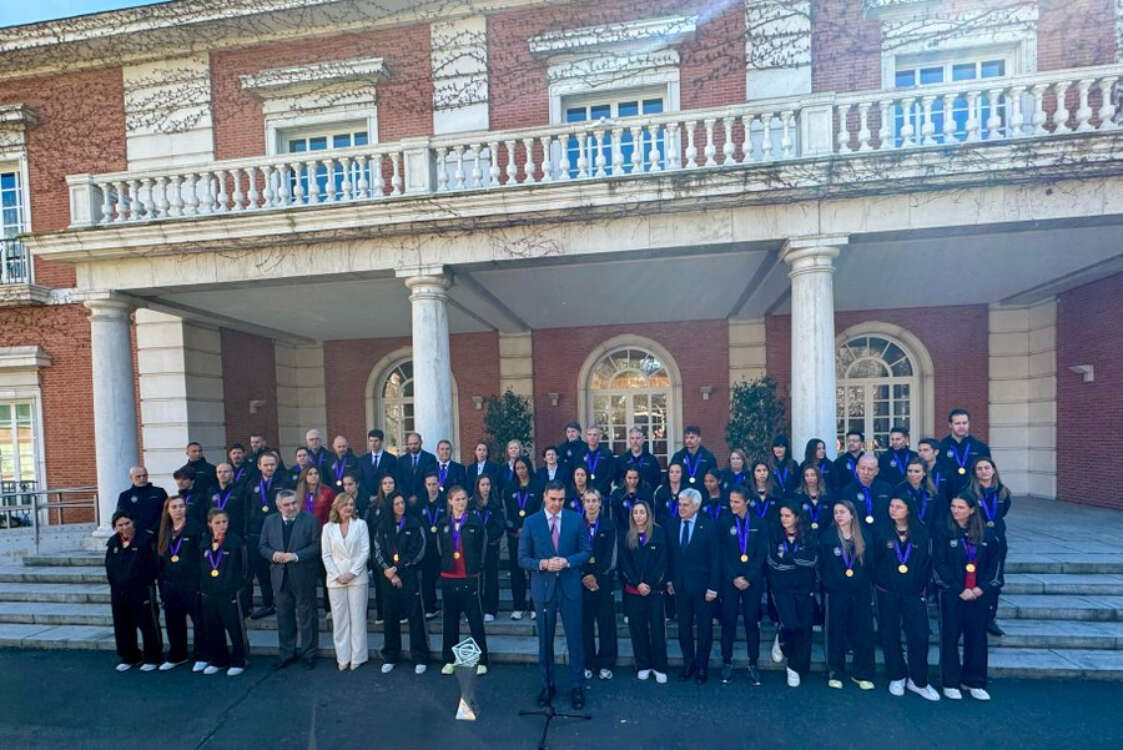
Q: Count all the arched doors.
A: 3